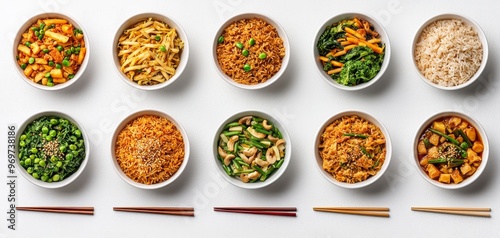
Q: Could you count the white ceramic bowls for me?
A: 10